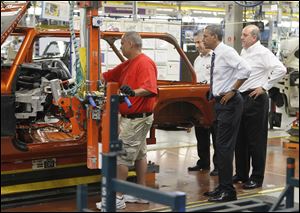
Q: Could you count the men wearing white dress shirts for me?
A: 3